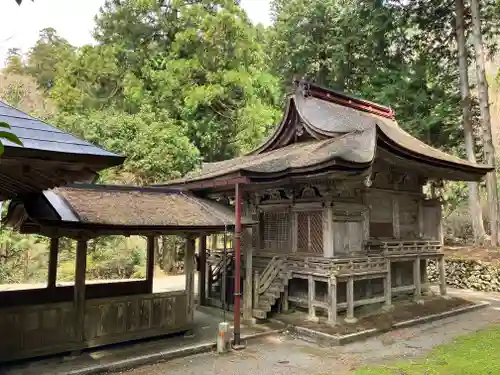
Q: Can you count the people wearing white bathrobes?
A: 0